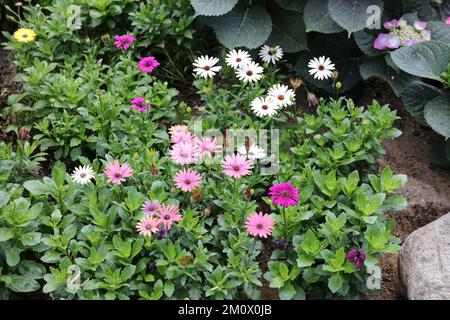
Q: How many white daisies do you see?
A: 9